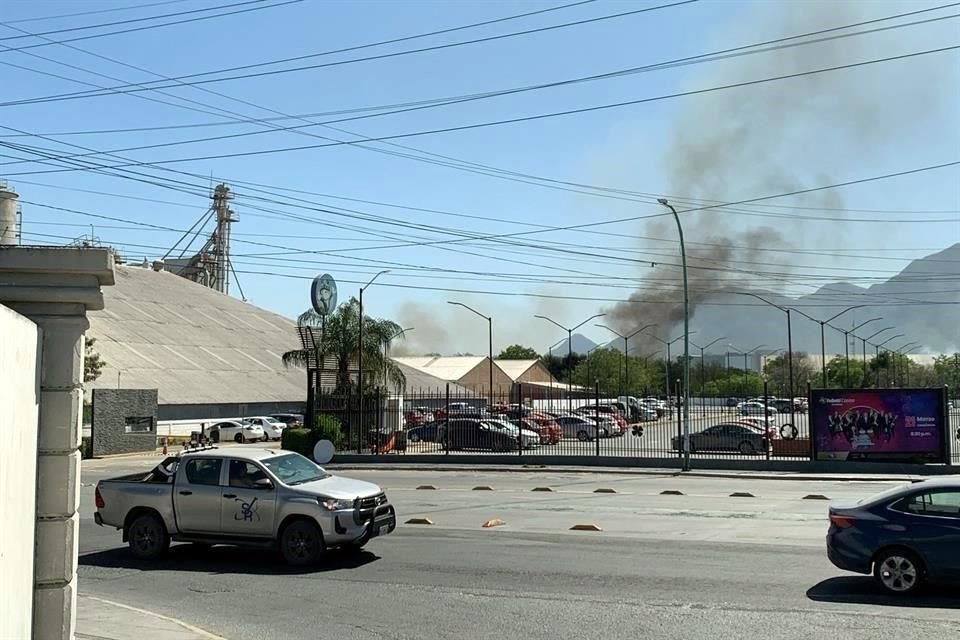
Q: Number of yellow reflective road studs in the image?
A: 10